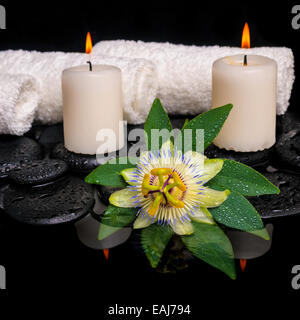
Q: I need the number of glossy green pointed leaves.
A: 8